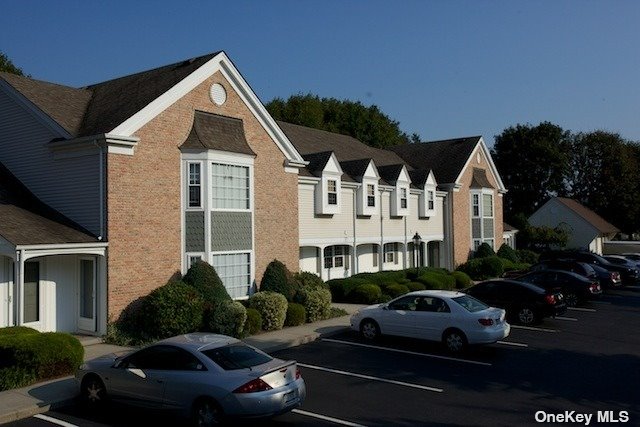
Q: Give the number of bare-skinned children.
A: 0